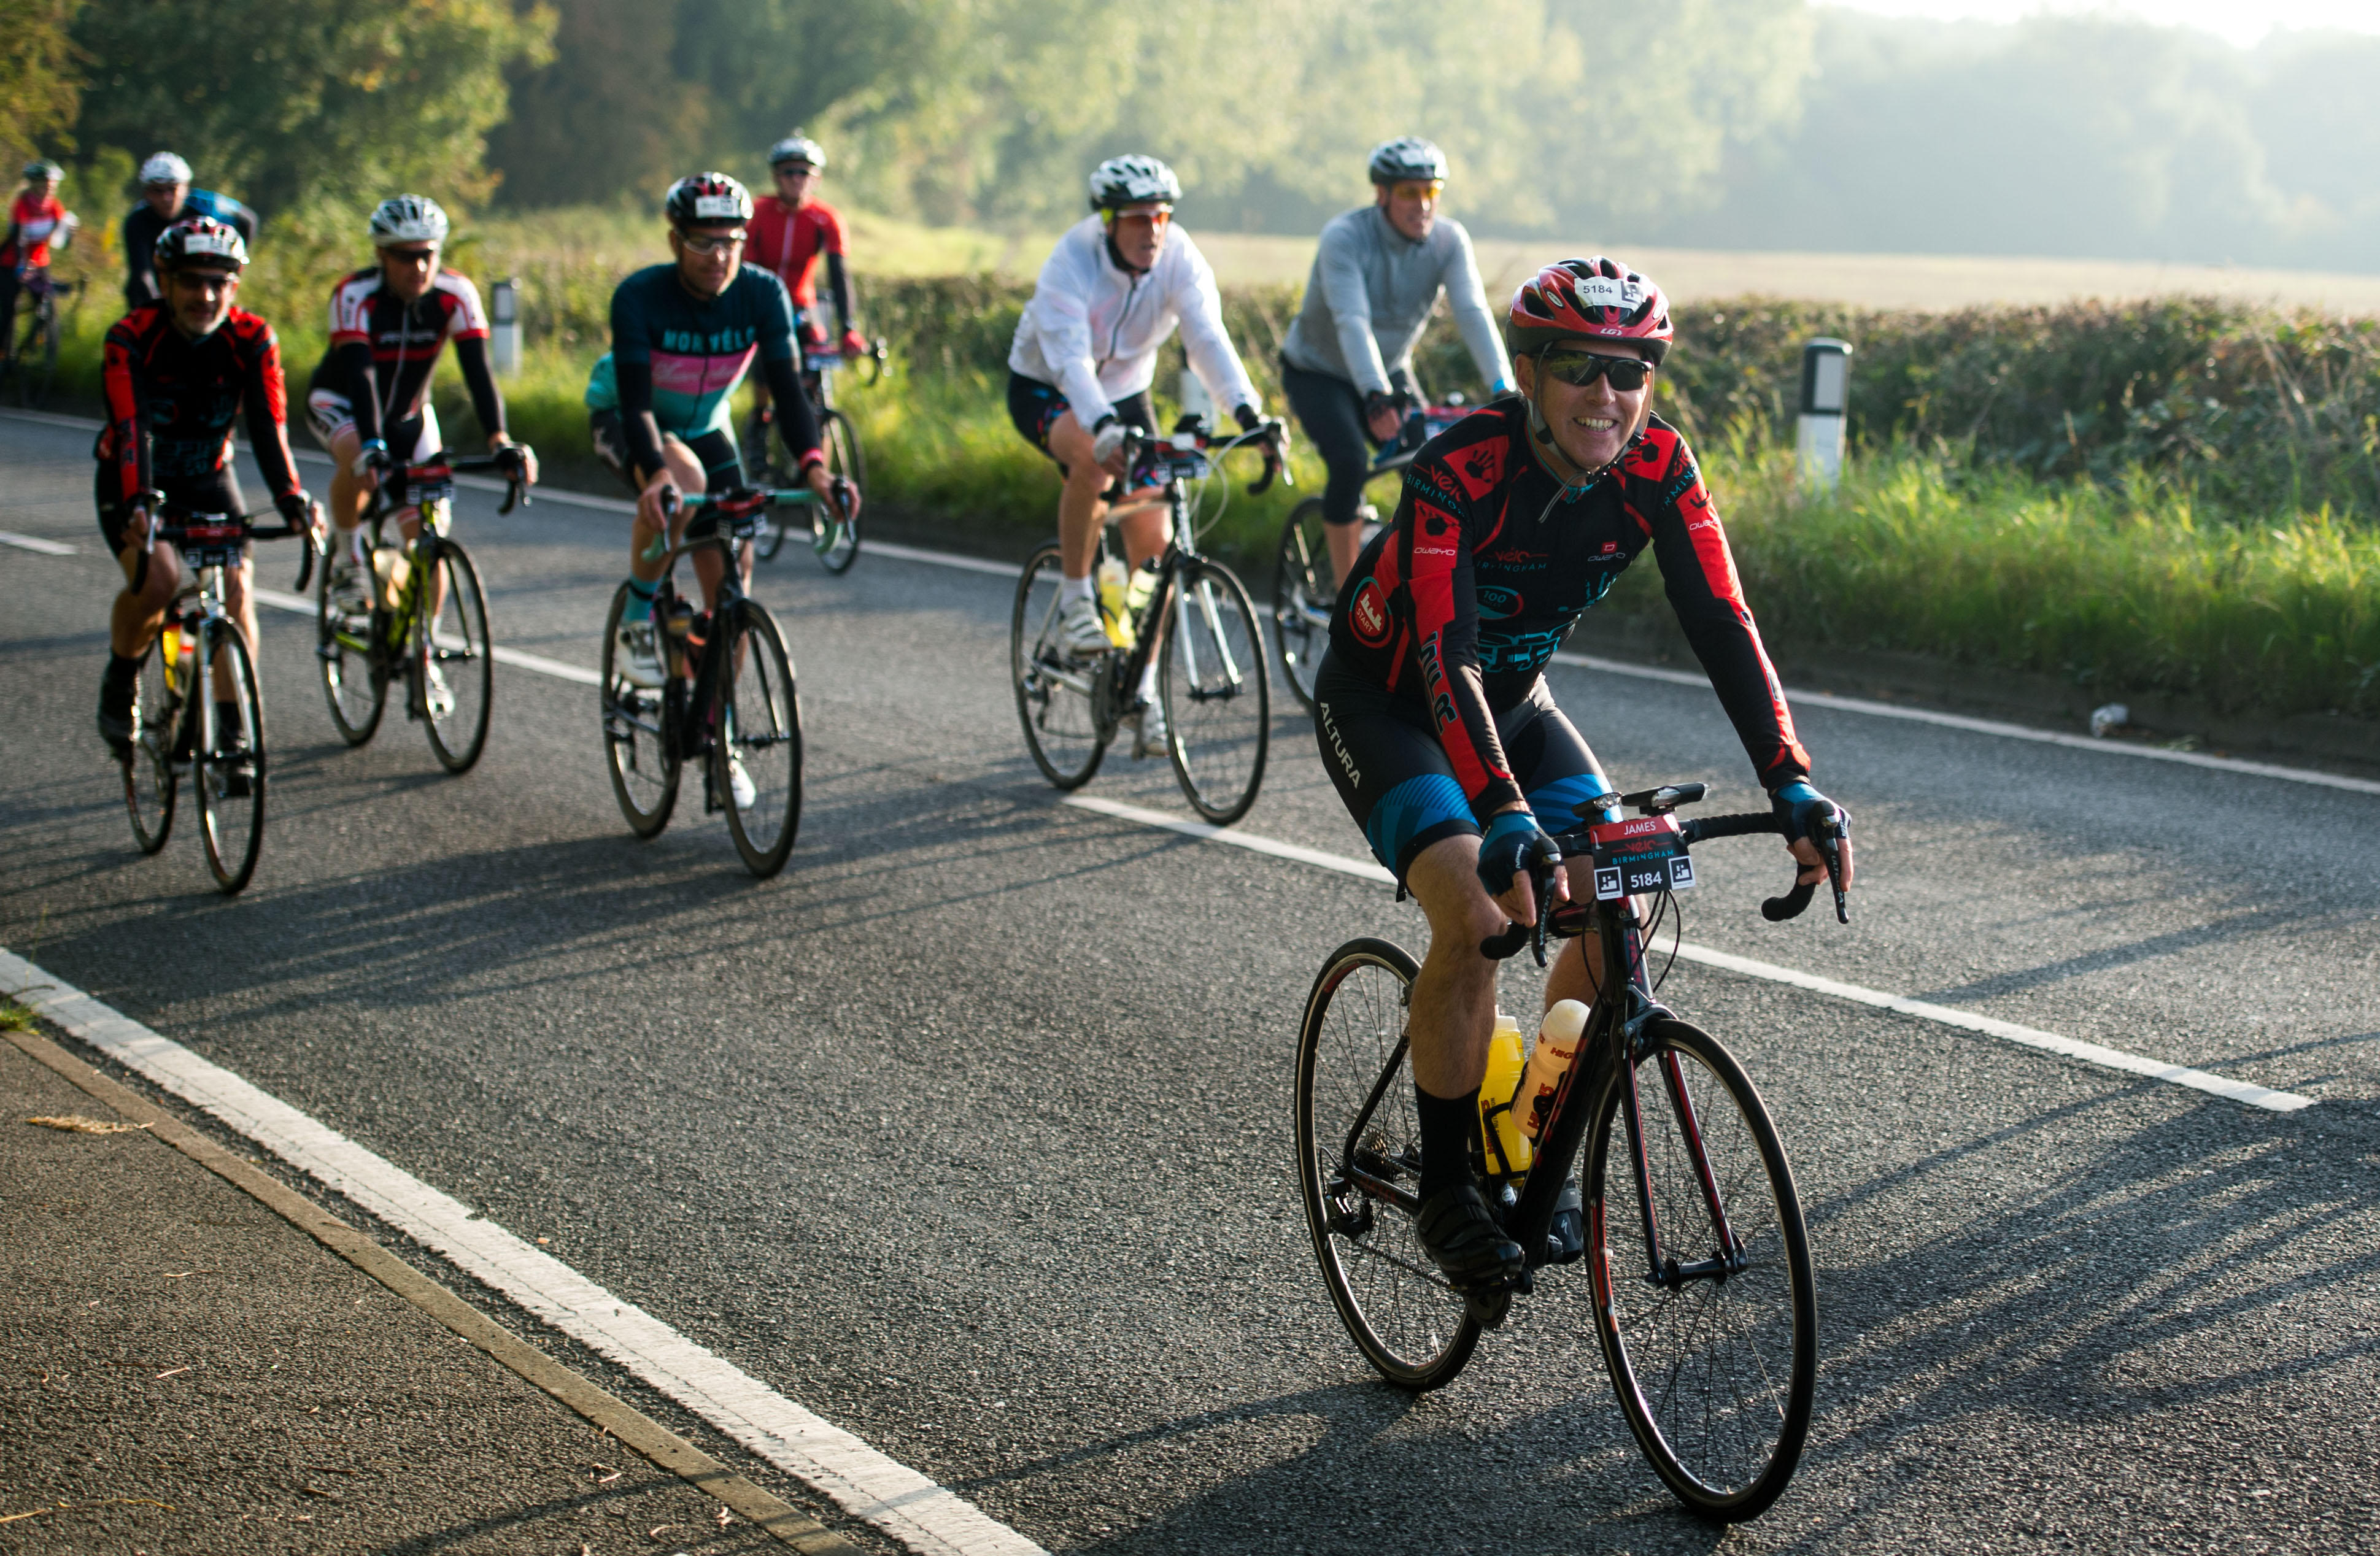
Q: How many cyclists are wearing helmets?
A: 9